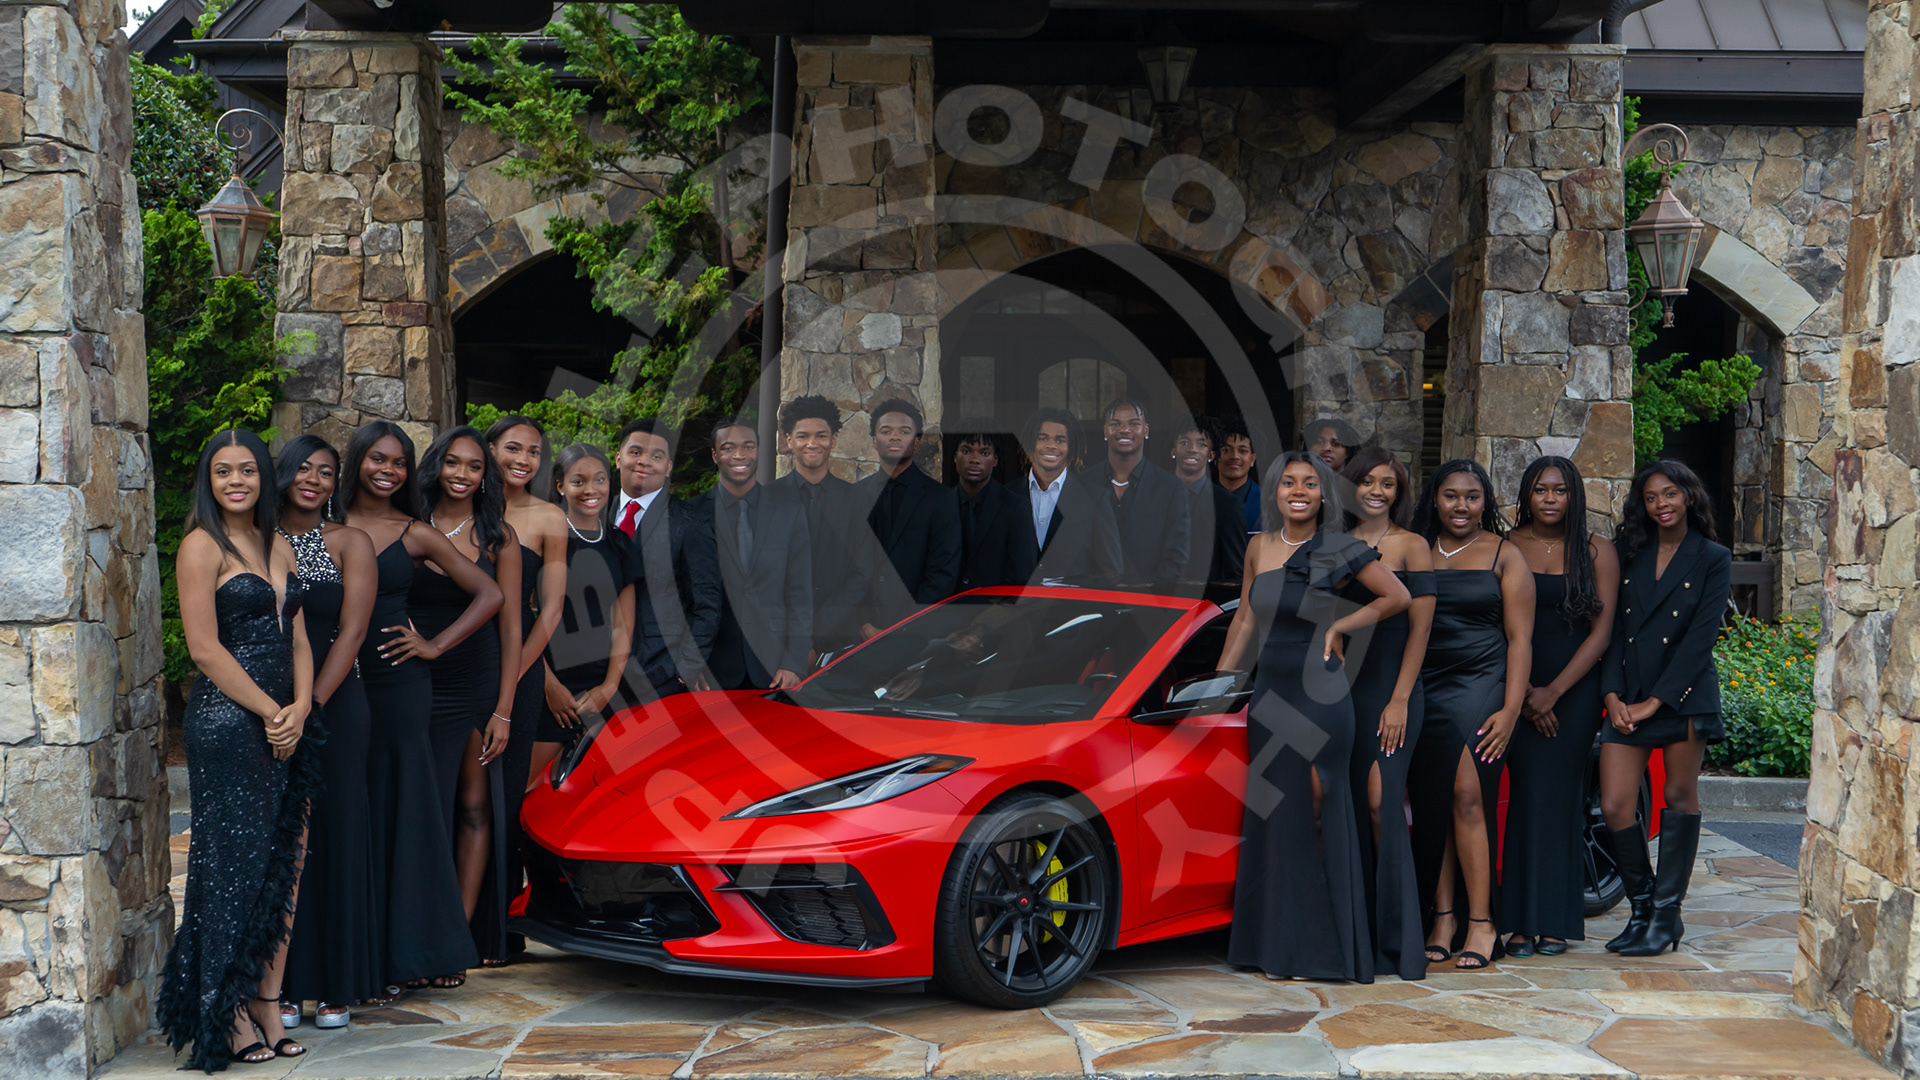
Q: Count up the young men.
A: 10